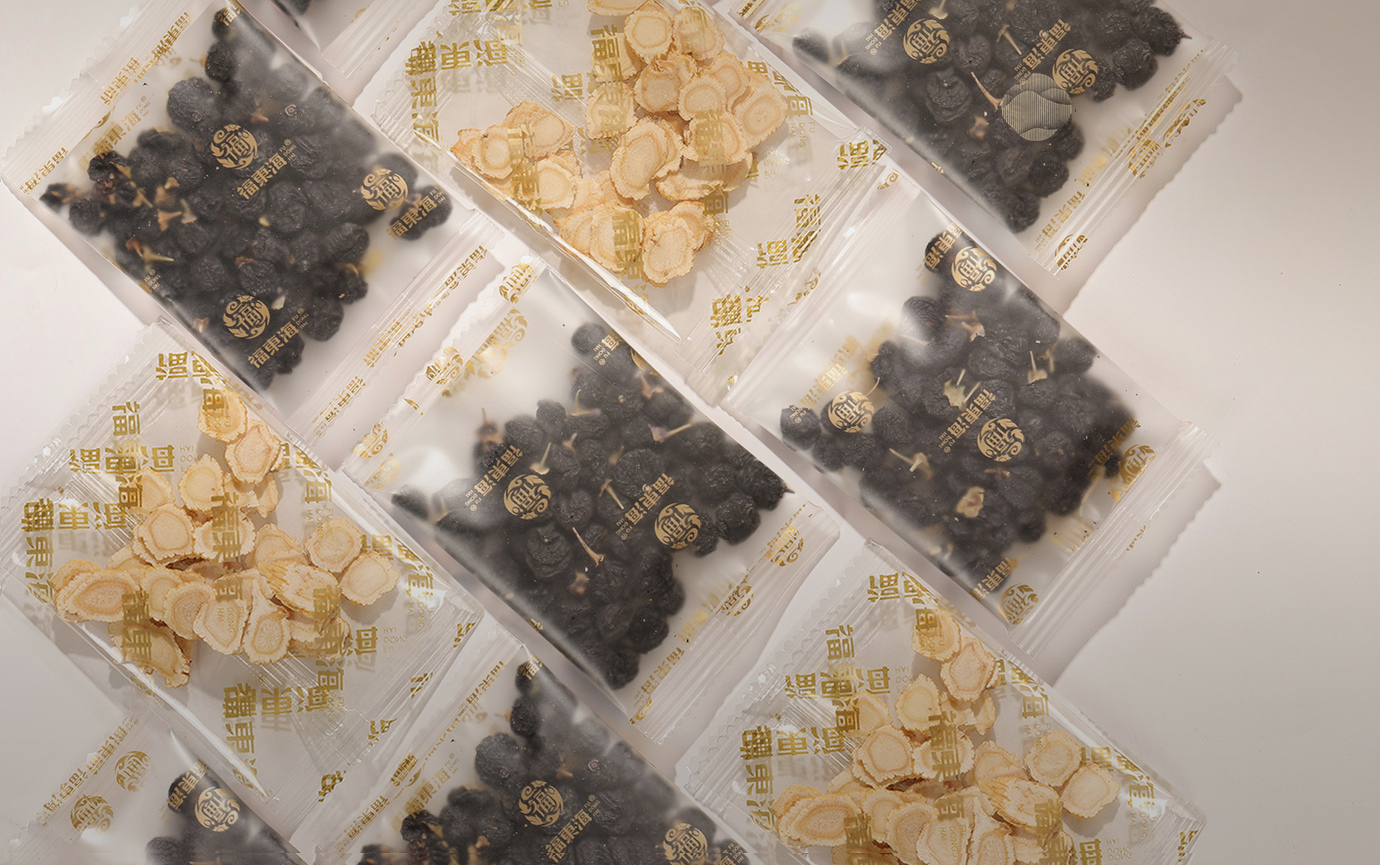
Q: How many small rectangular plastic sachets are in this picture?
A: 10